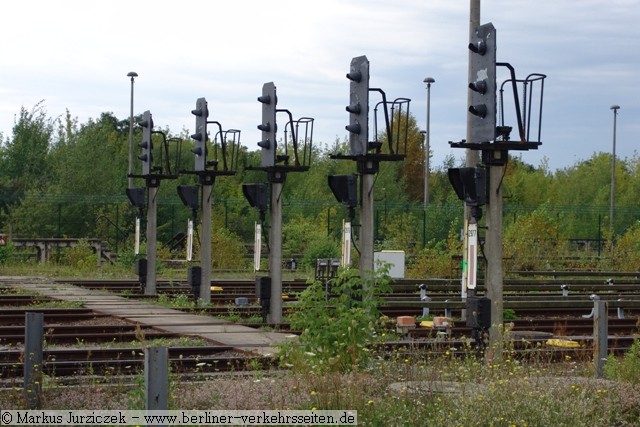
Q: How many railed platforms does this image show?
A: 5